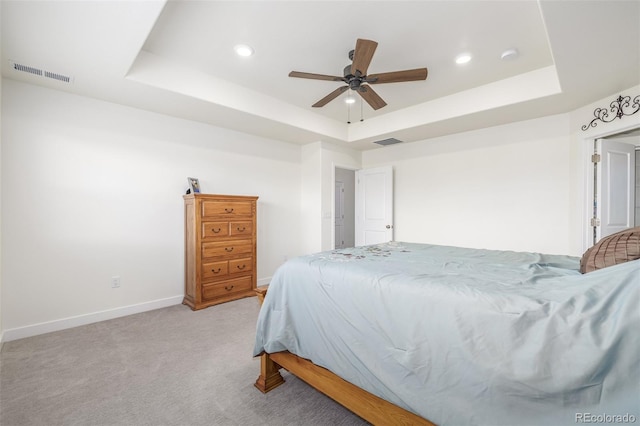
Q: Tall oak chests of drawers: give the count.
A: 1